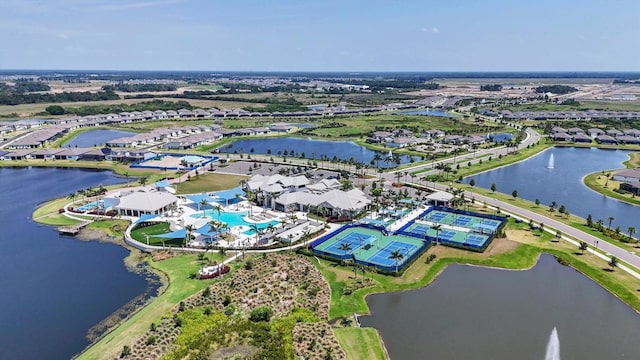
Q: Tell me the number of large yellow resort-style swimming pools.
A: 0